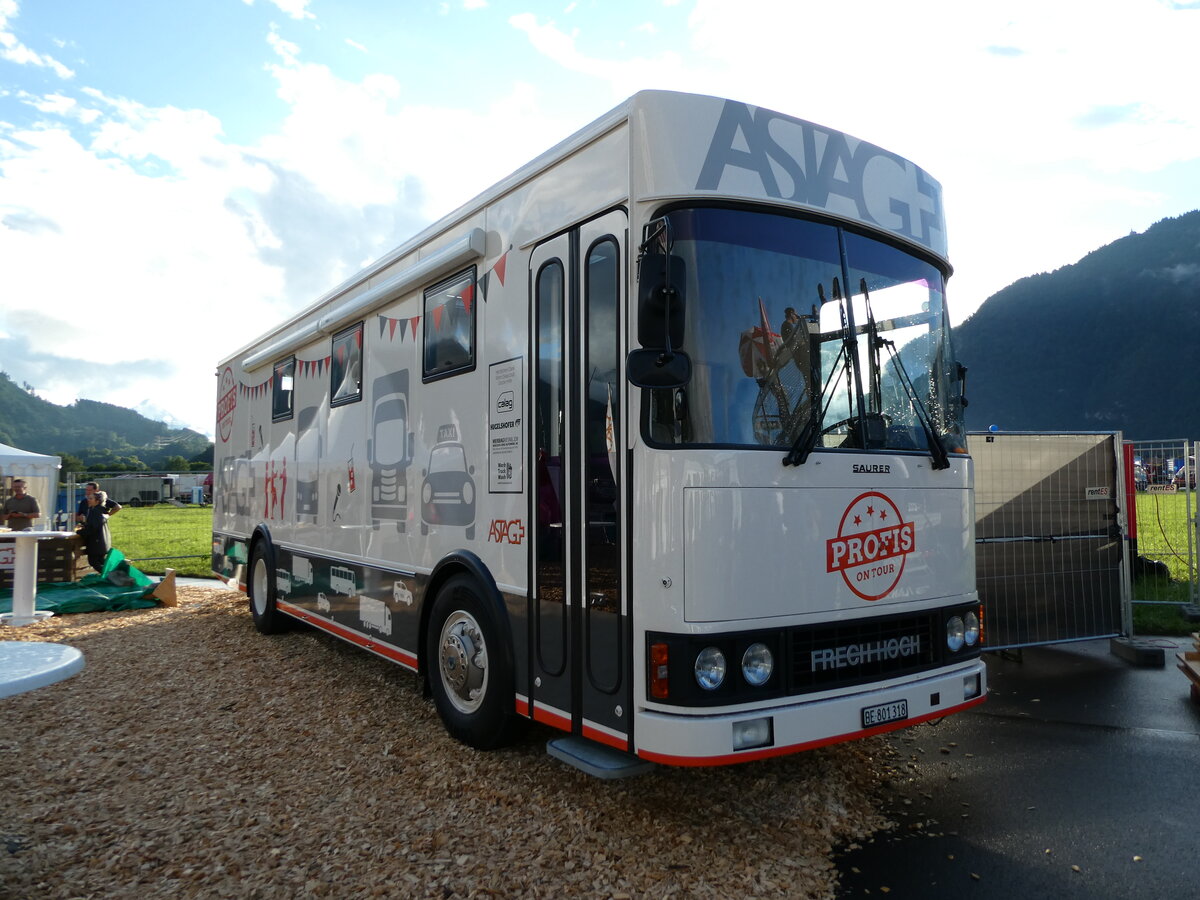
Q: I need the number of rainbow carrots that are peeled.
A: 0